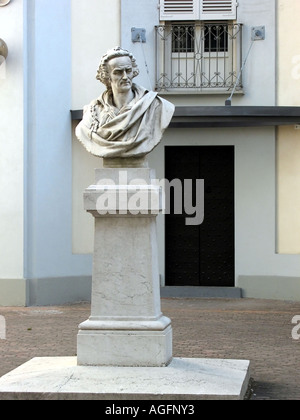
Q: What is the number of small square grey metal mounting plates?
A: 2